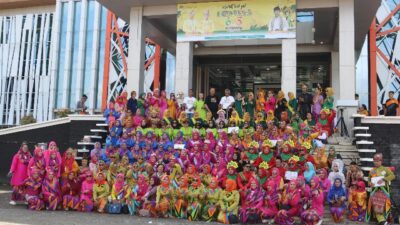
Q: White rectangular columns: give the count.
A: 4